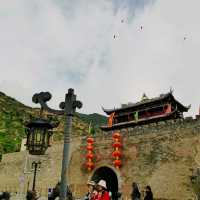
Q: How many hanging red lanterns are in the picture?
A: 8